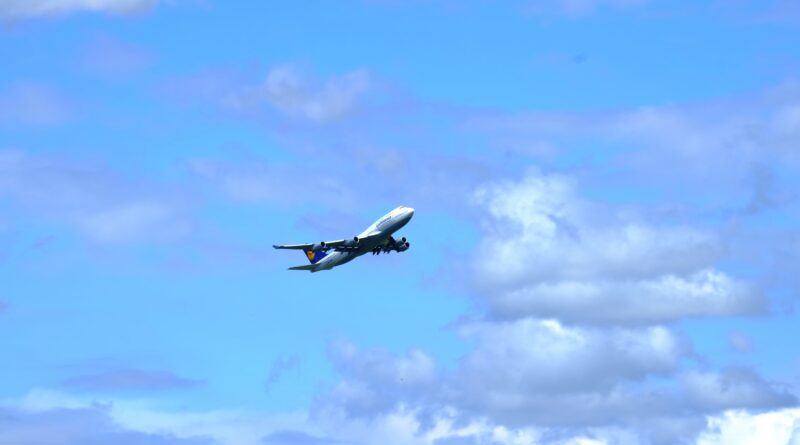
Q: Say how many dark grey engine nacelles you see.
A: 4